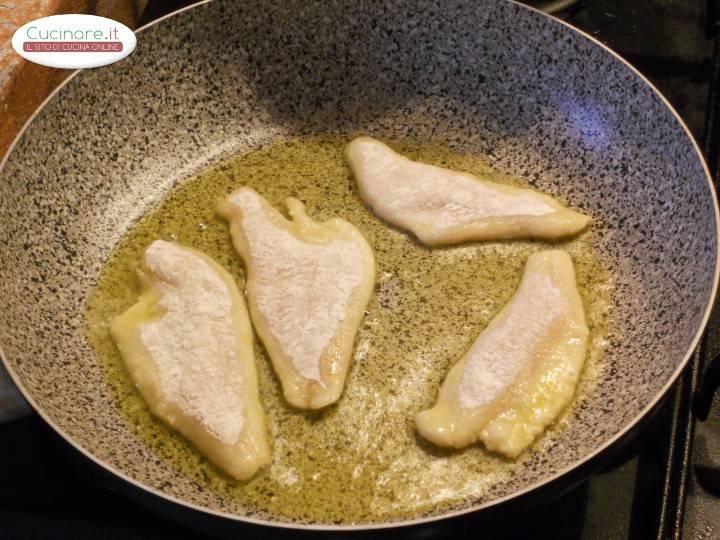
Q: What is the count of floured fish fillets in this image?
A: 4